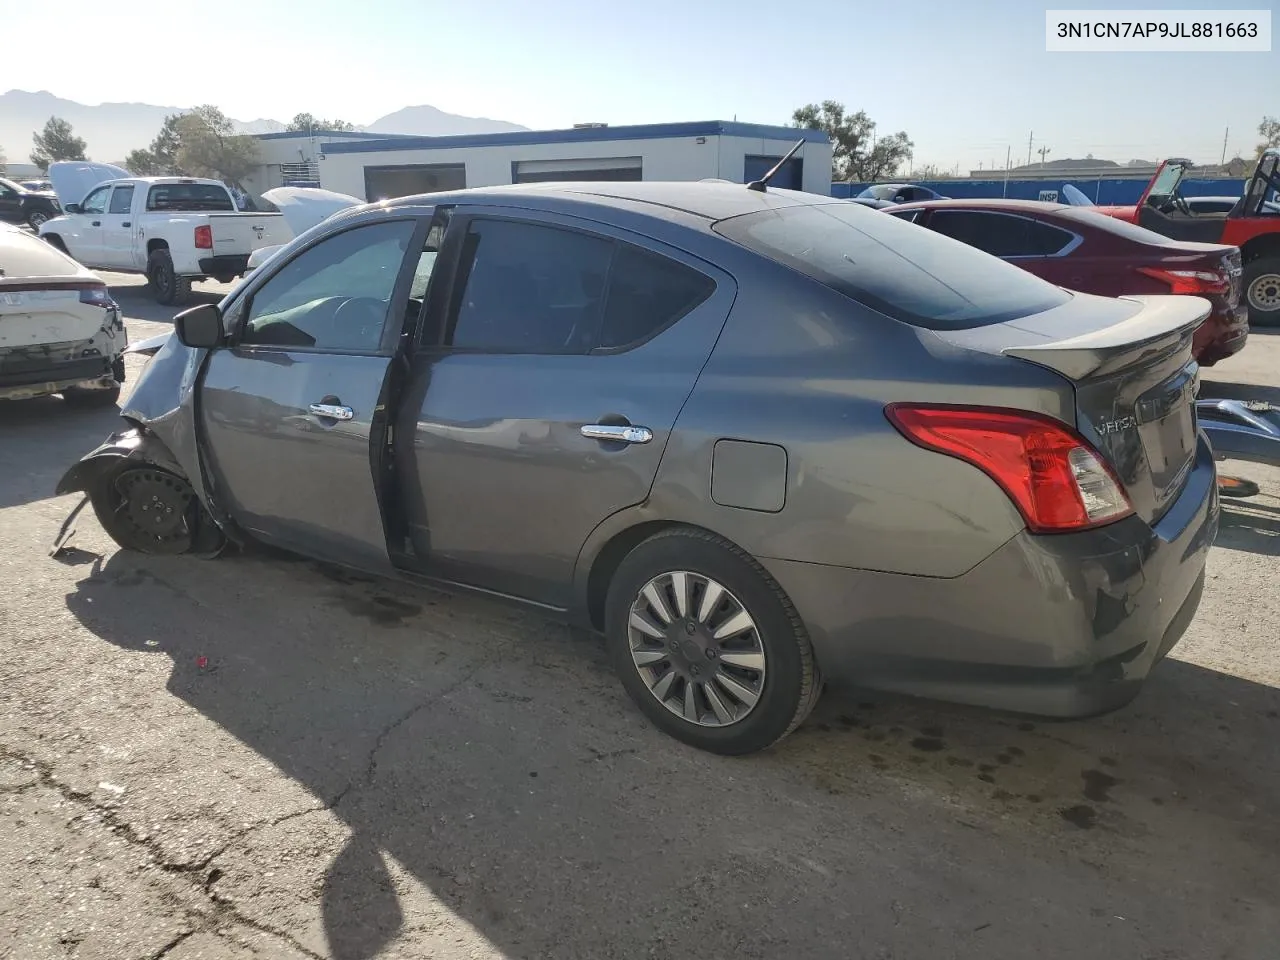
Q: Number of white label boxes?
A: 1